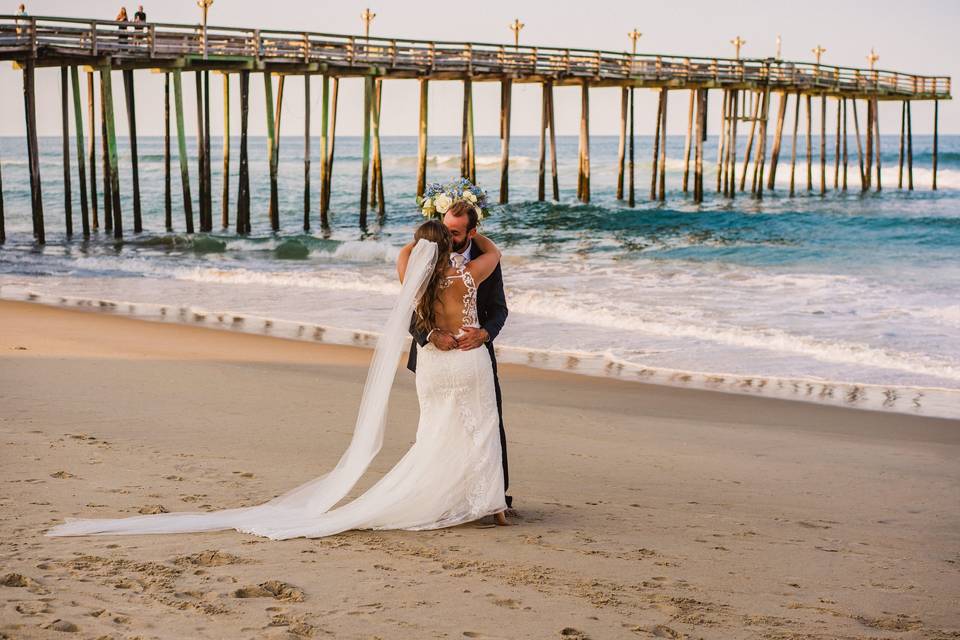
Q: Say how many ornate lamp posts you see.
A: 7